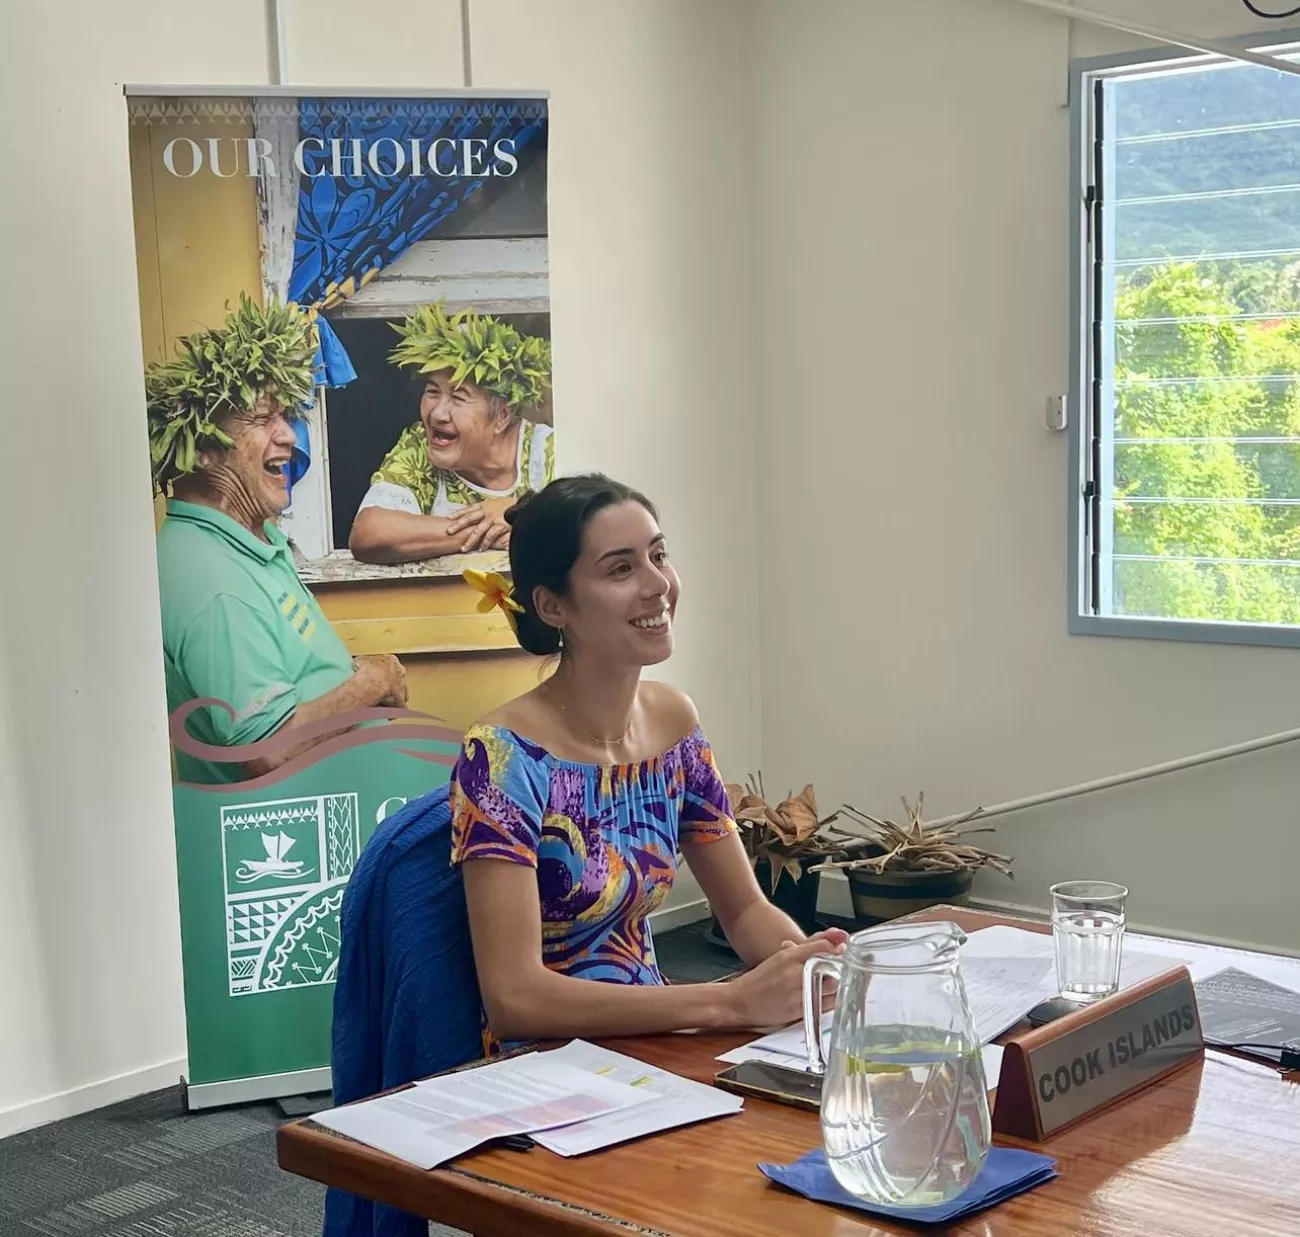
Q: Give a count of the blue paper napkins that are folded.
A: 1